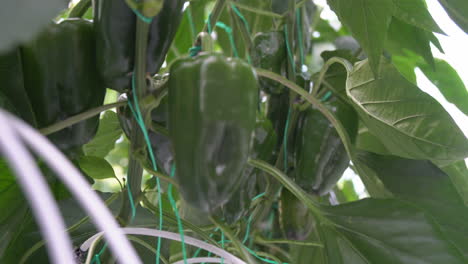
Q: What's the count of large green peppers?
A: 4